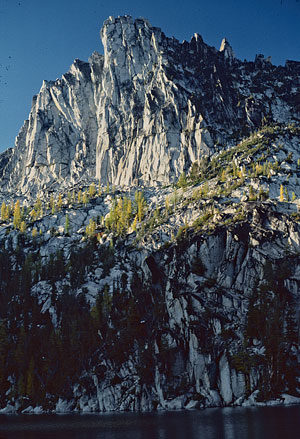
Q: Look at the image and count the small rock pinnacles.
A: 2